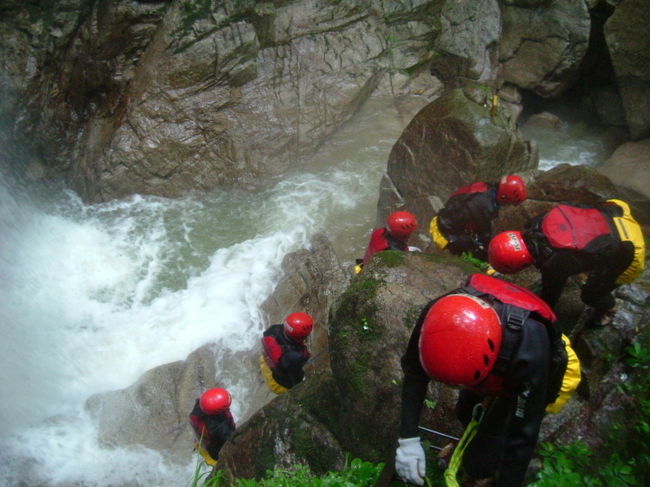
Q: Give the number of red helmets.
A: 6